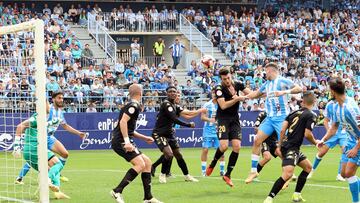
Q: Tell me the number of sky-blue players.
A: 5